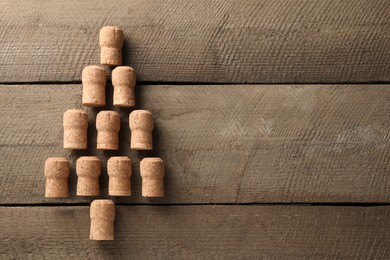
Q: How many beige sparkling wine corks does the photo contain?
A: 11